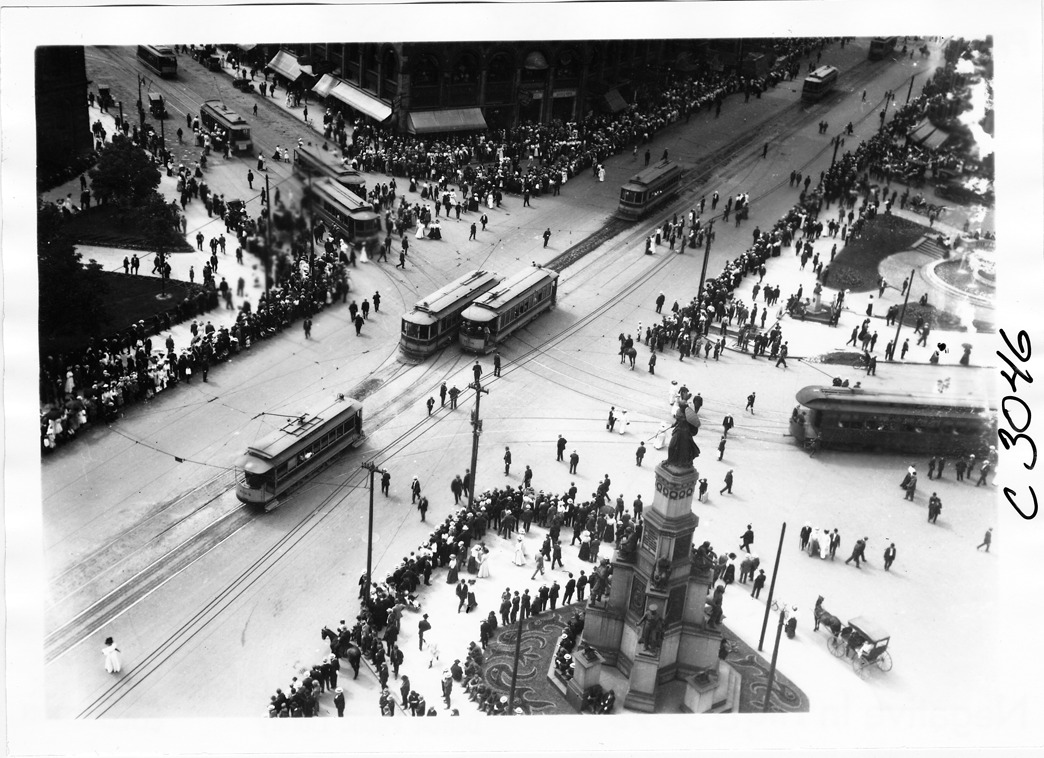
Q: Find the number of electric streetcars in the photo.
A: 11